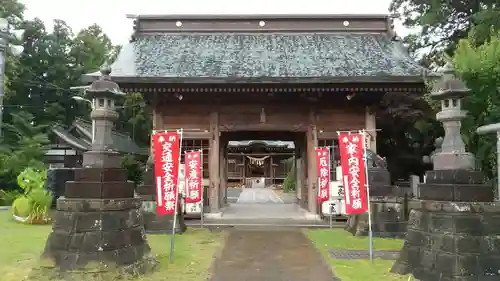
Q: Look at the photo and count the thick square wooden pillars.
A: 4